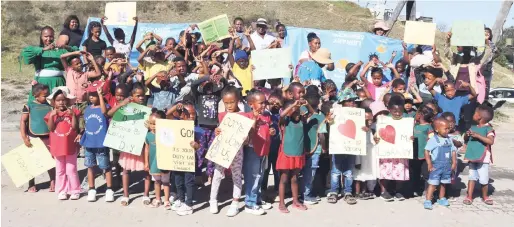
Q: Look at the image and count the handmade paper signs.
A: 11